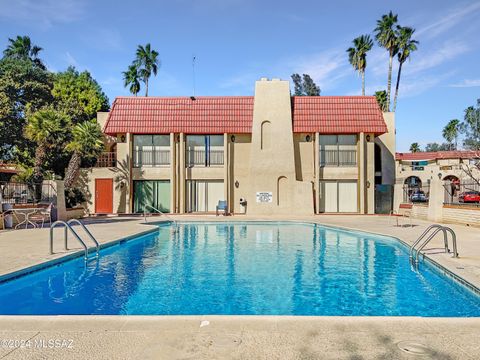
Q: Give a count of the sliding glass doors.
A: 6